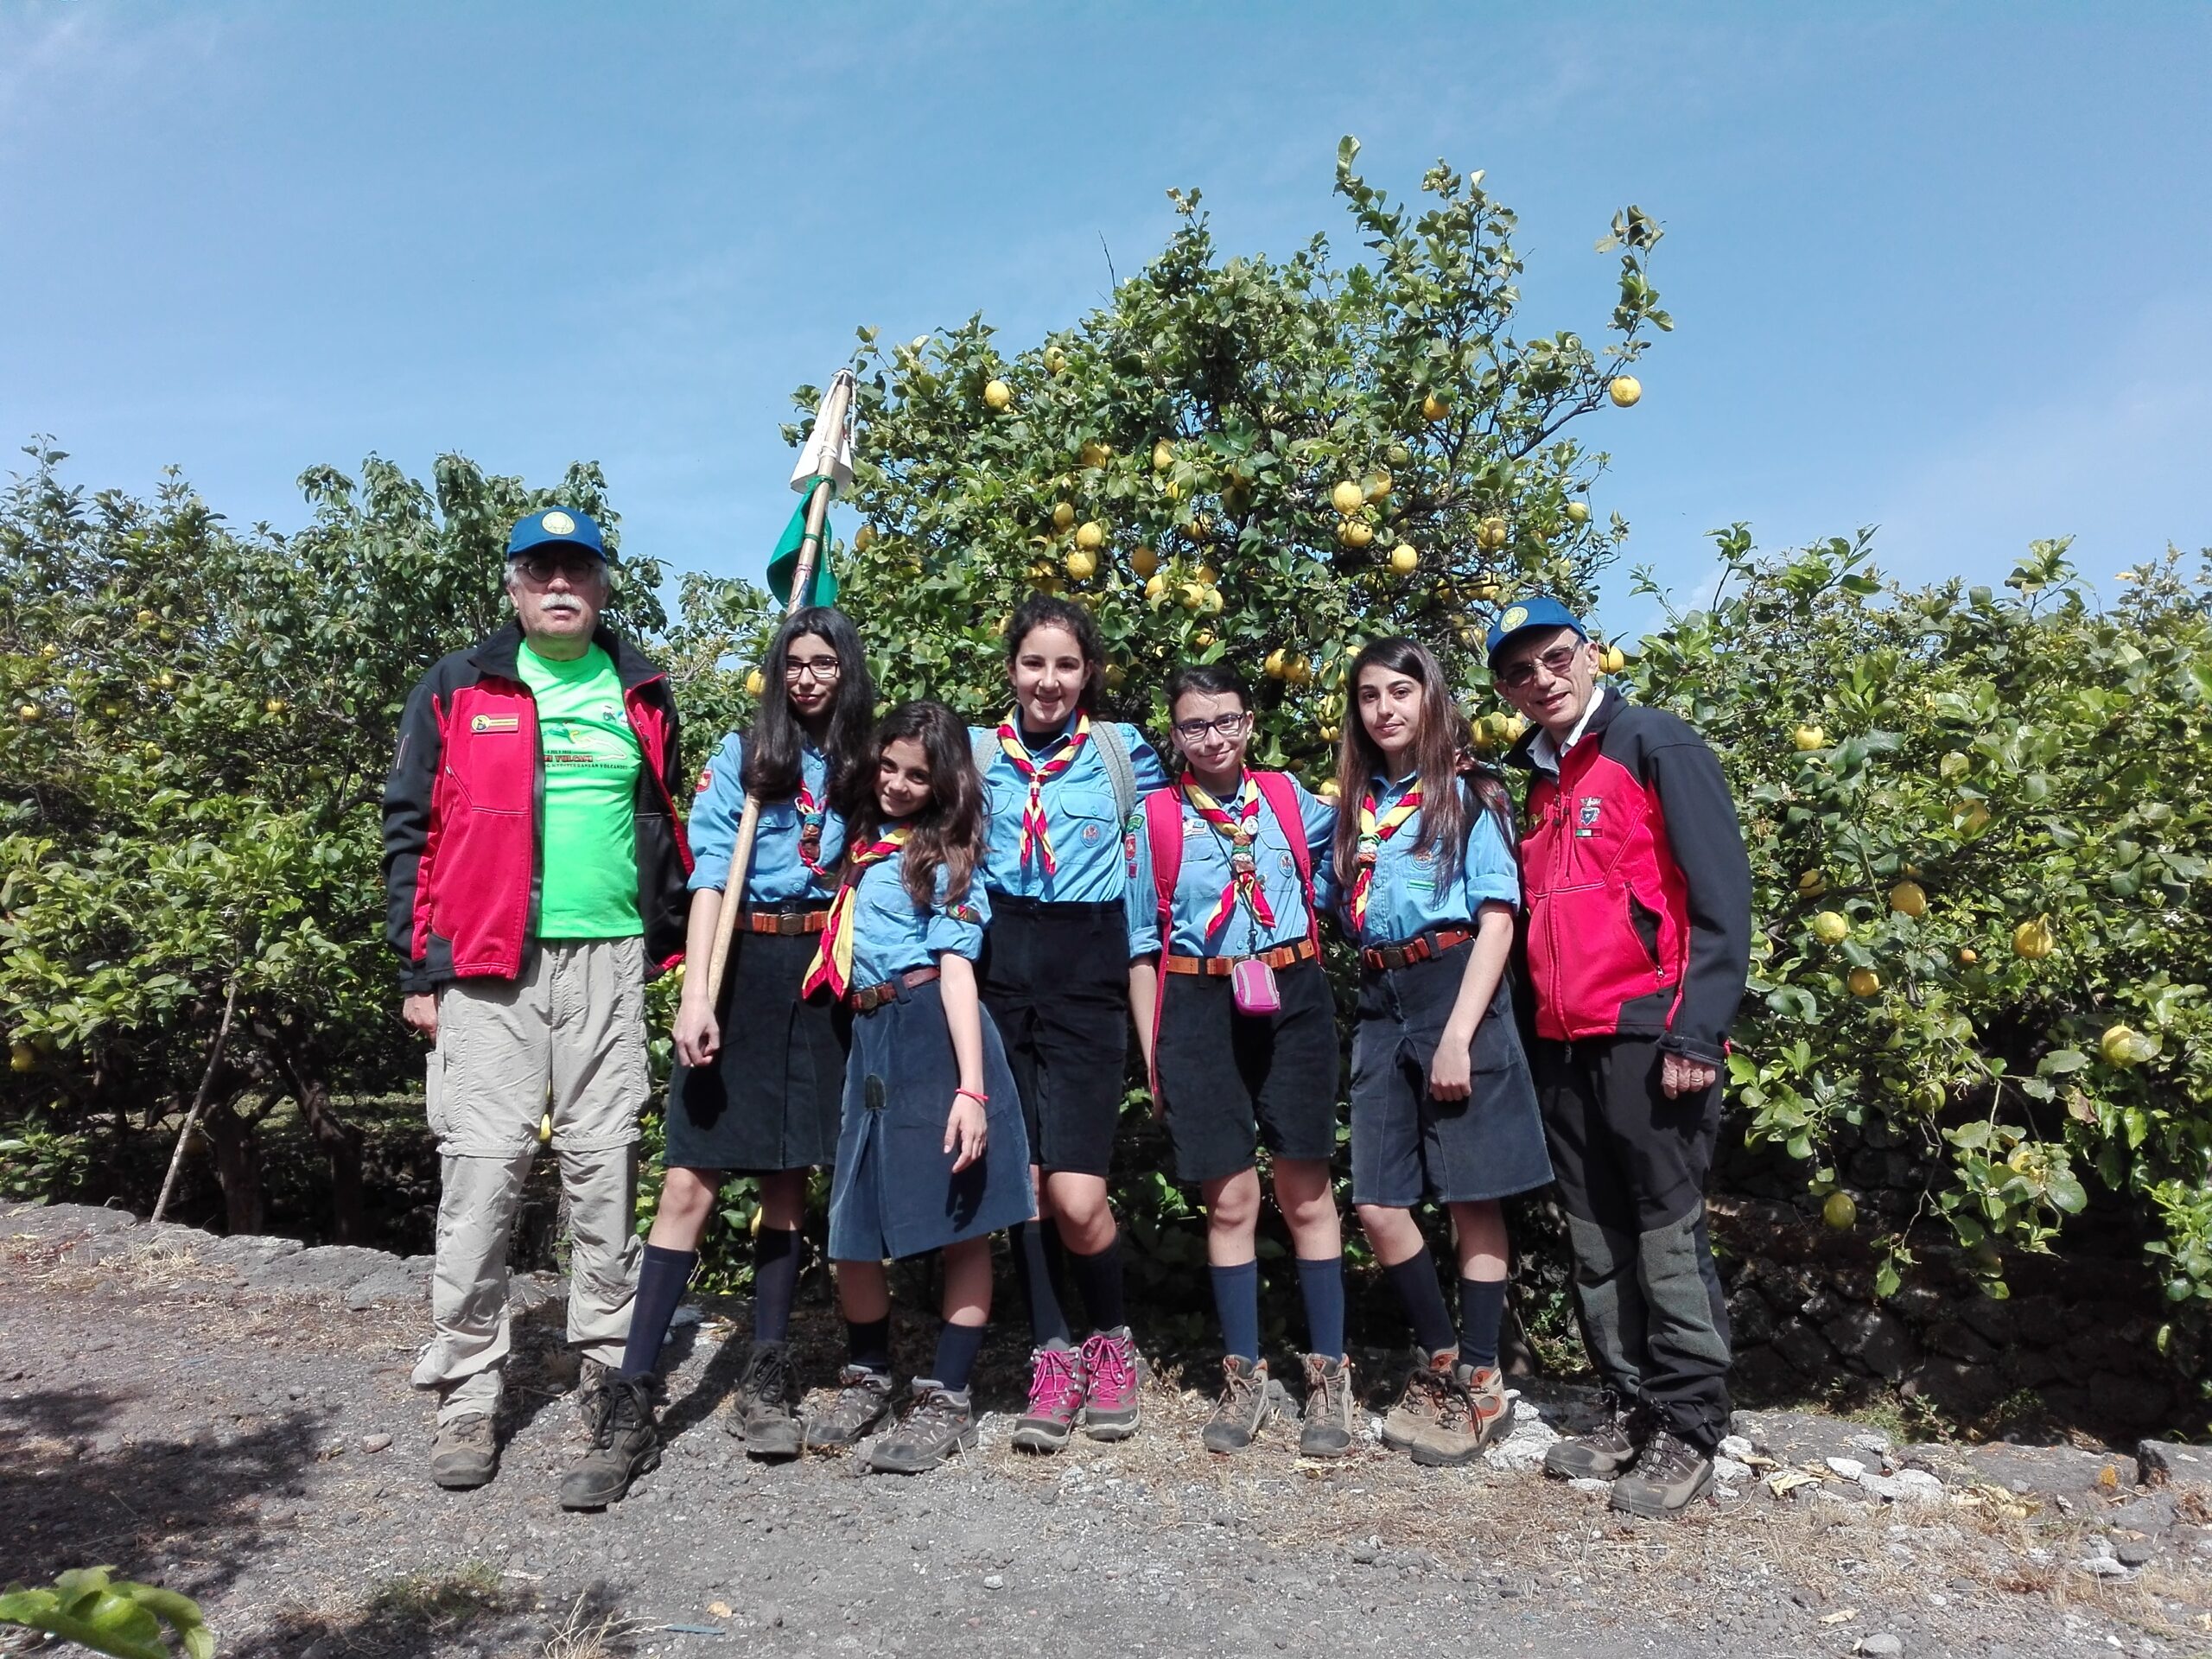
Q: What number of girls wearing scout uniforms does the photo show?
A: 5